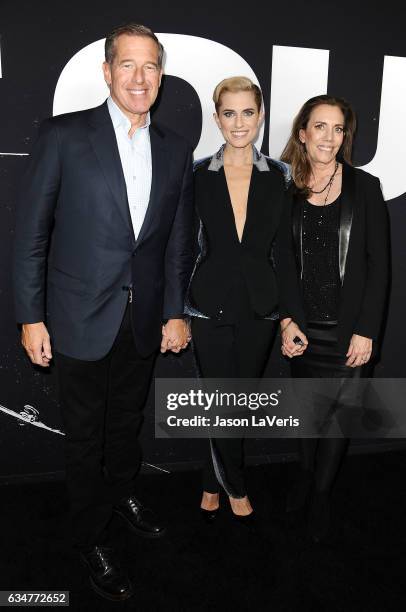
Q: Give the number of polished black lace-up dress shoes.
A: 2